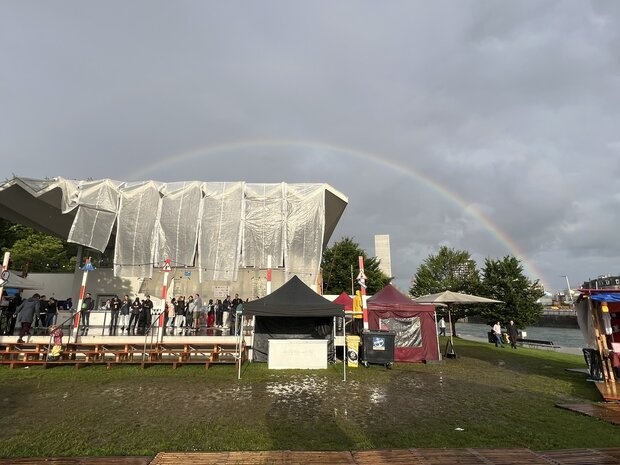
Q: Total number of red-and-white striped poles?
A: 5